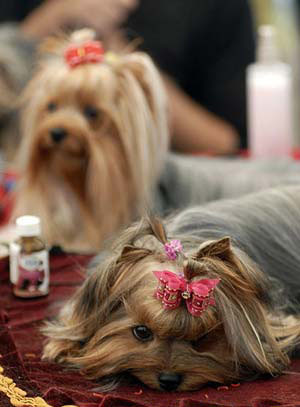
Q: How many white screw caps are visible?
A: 1